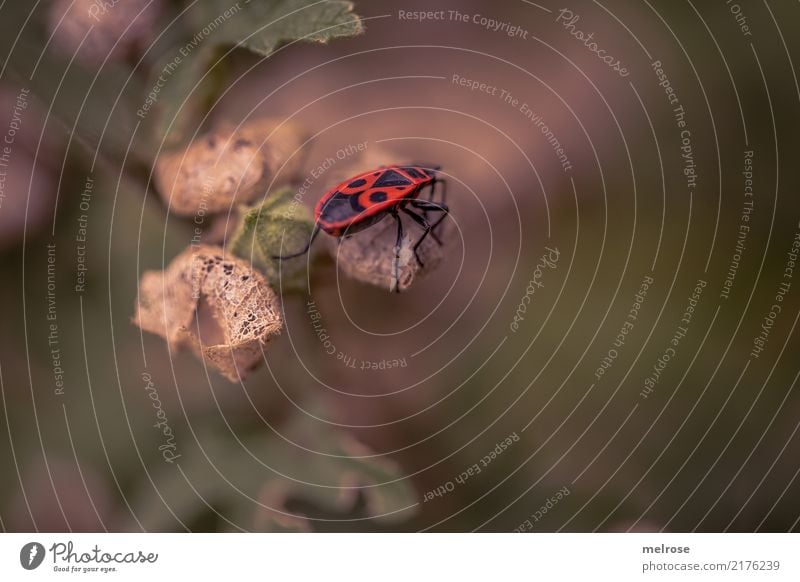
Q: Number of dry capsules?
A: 3